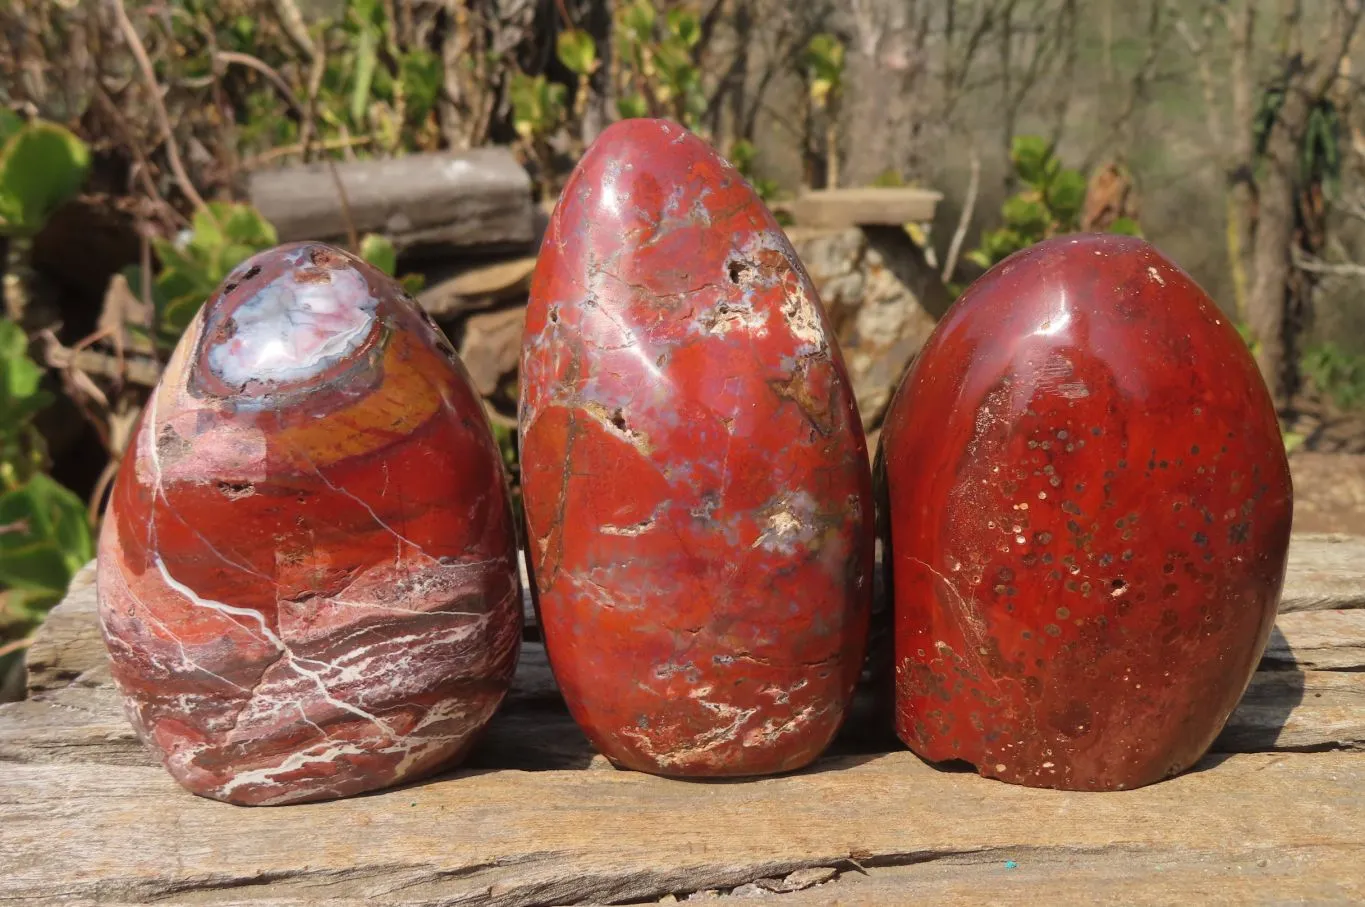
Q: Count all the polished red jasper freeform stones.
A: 3